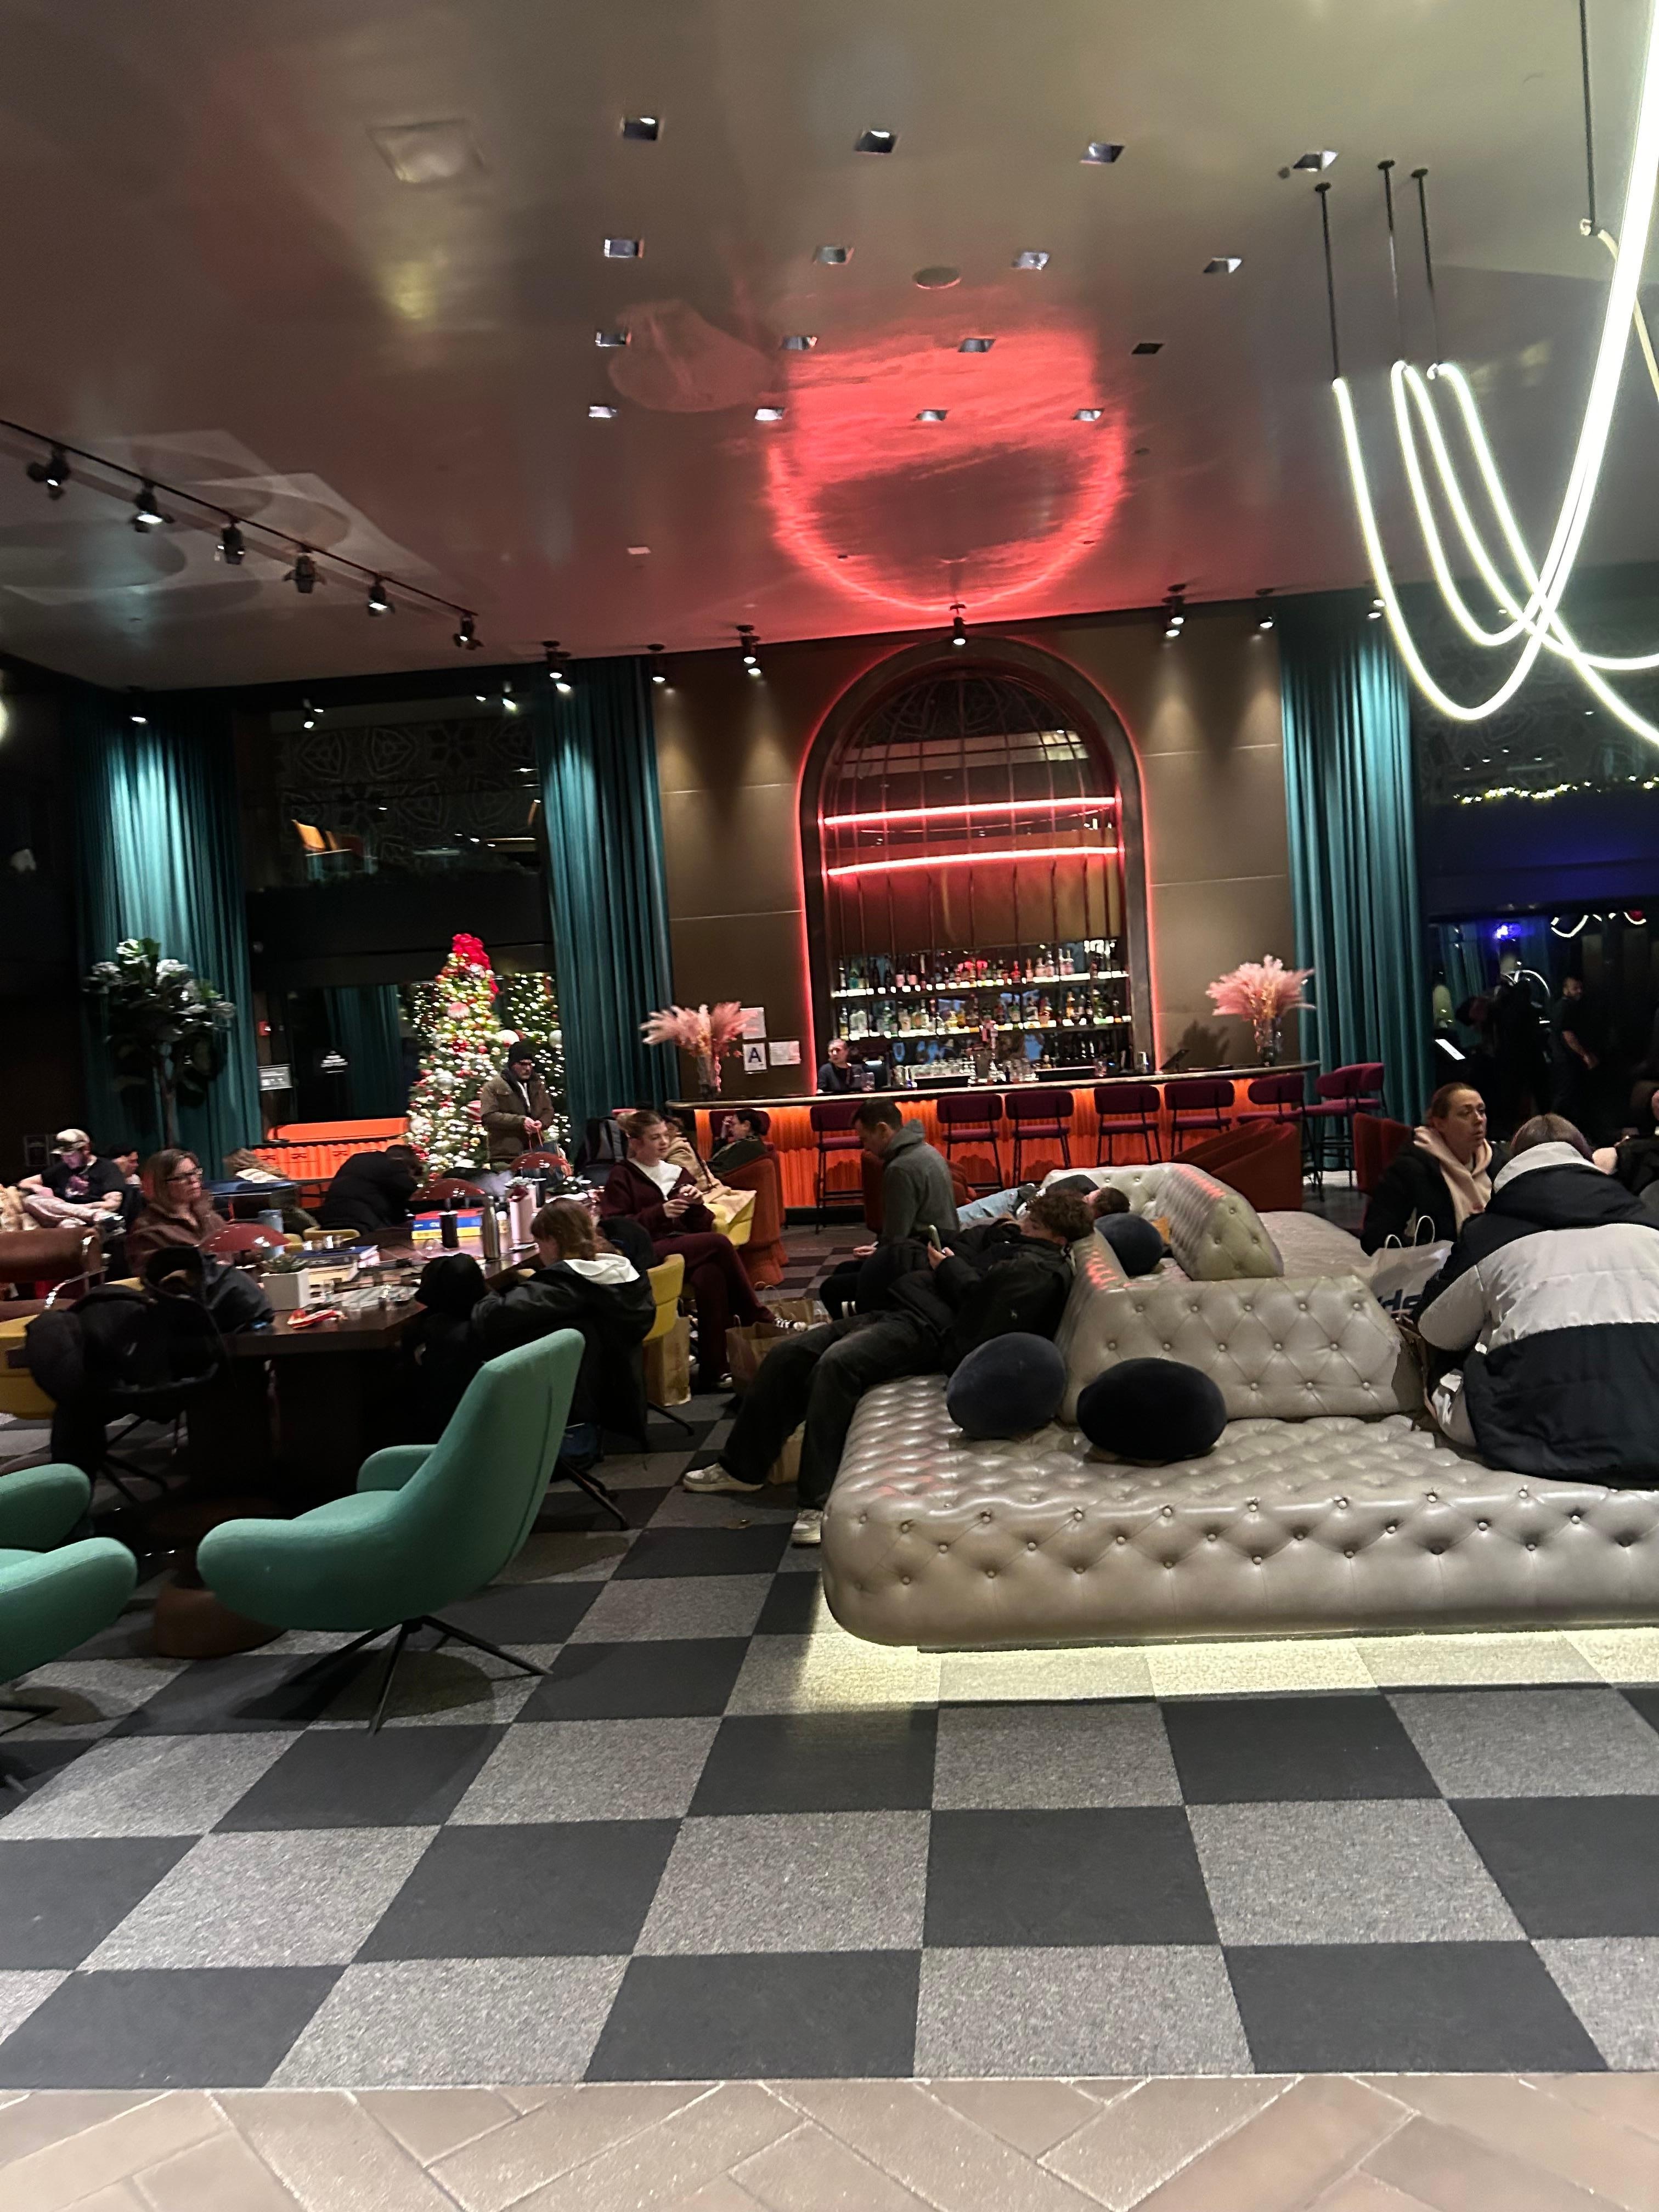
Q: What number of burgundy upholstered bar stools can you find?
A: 9